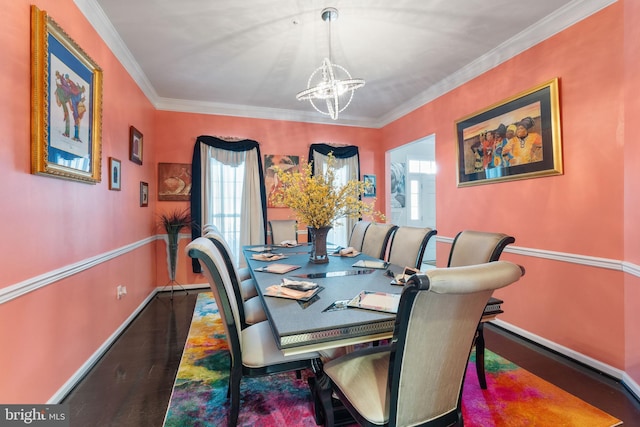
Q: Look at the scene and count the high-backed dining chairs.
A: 10